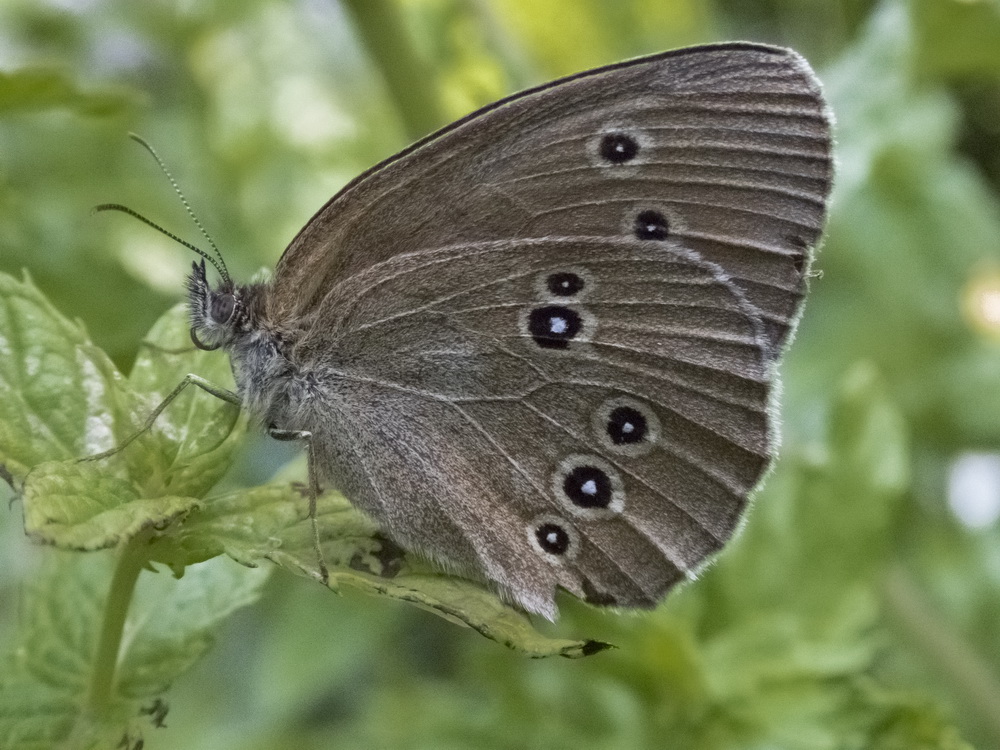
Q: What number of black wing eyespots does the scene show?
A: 7